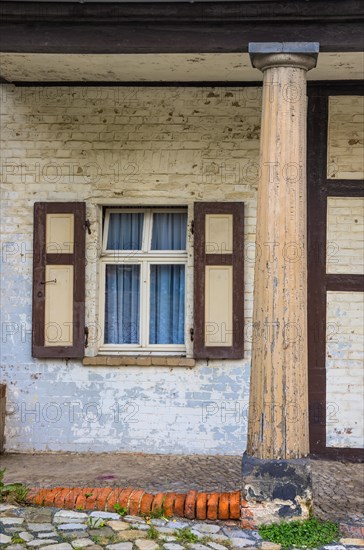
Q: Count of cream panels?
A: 4